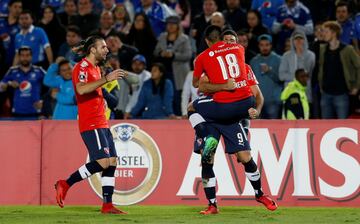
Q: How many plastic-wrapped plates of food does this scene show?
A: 0